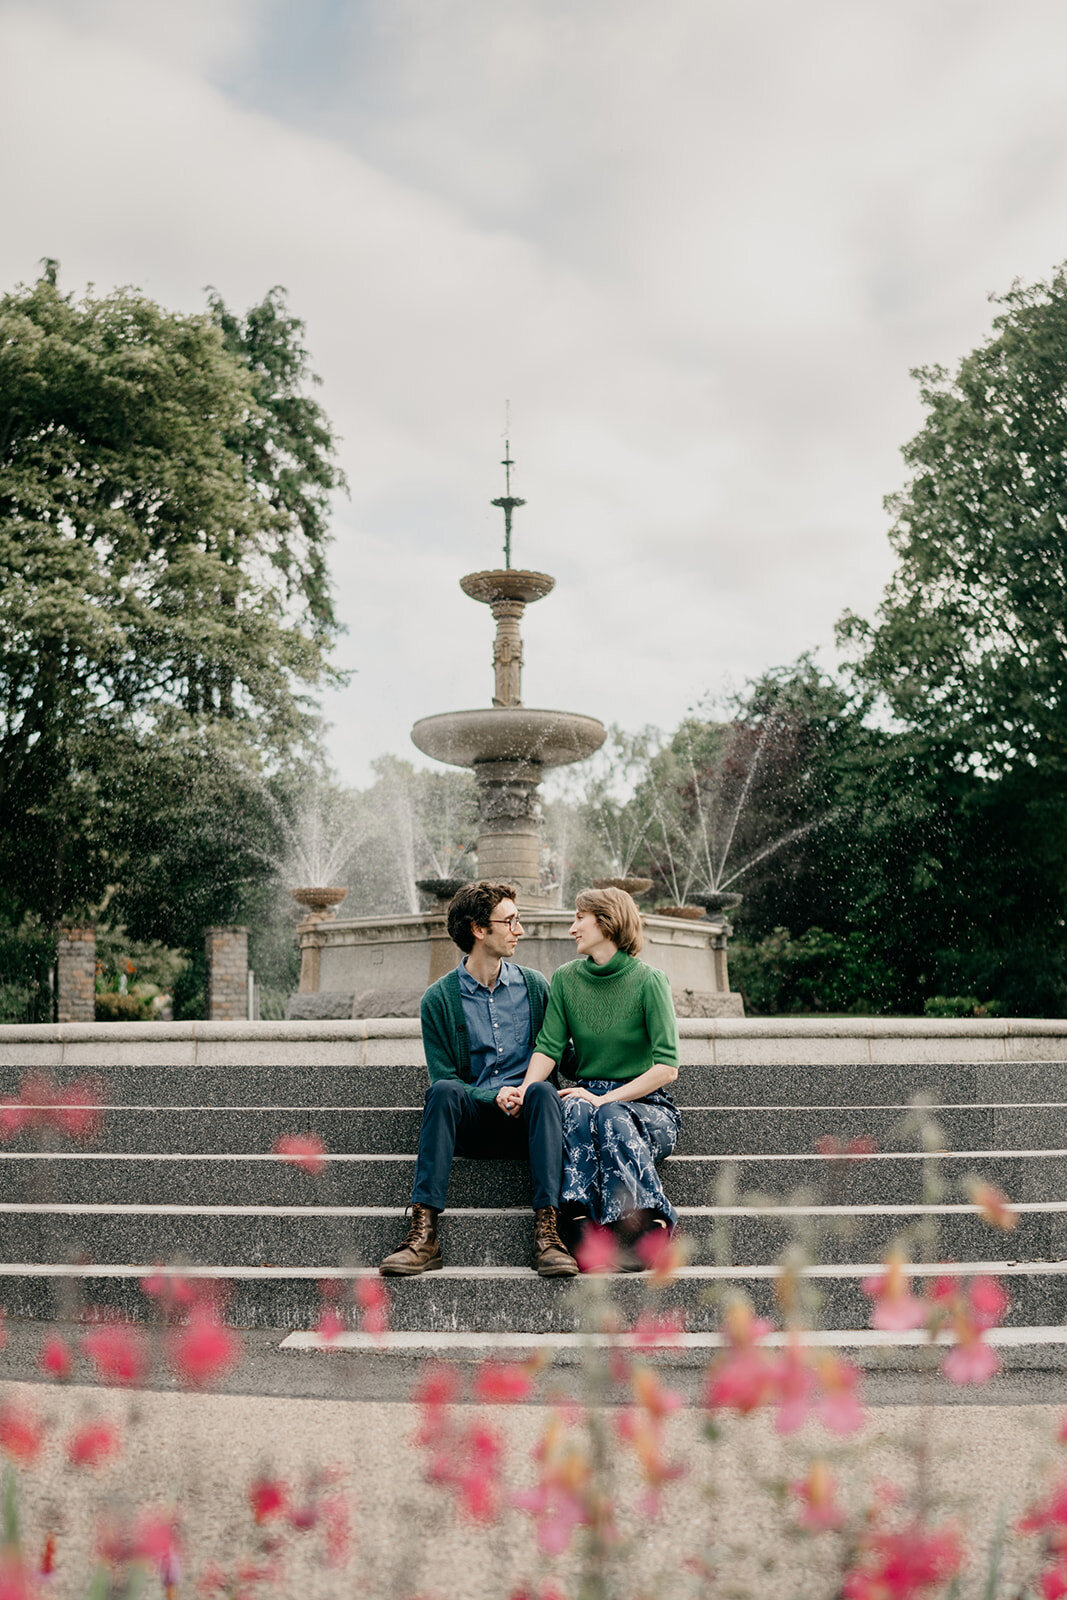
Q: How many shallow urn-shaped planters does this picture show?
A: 5